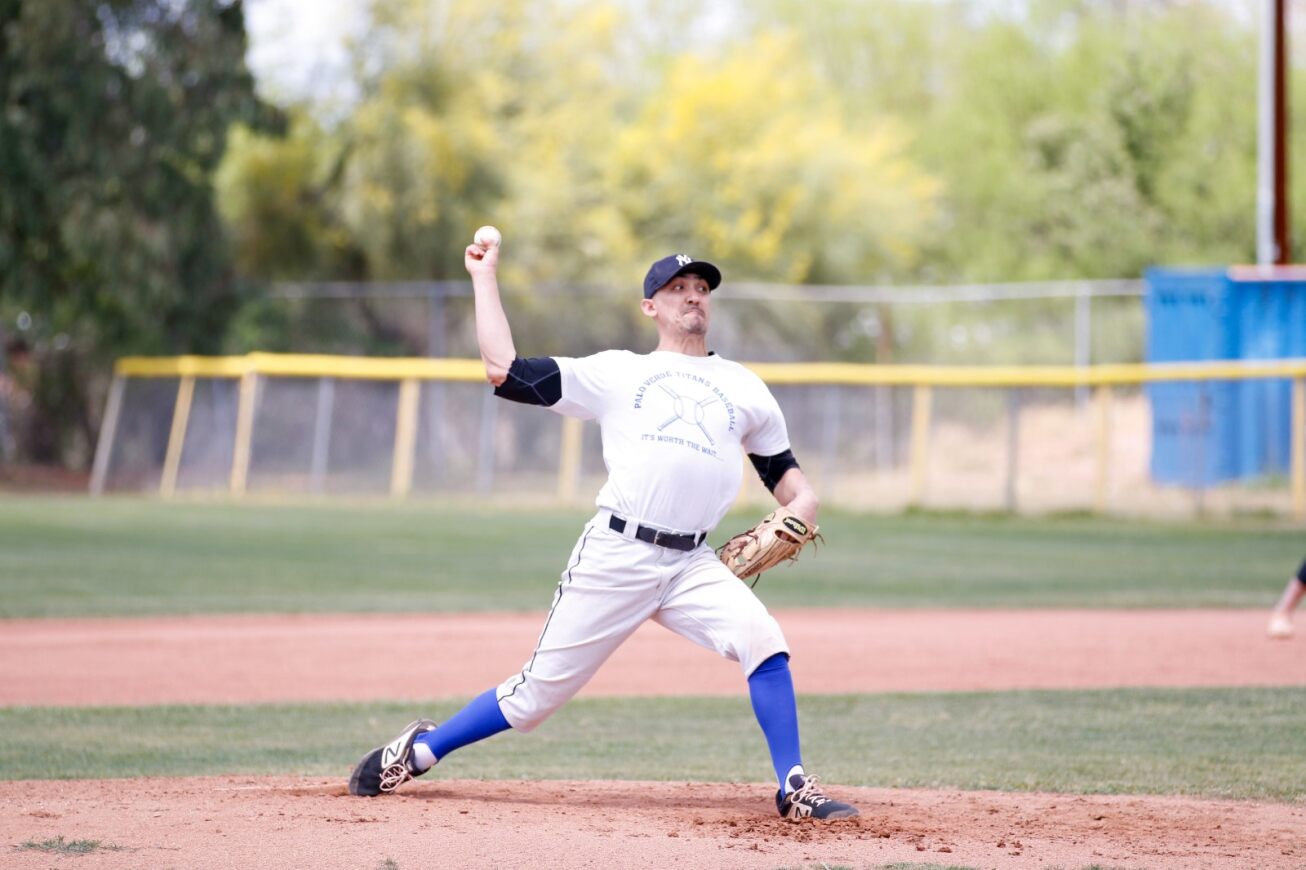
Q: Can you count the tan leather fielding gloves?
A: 1